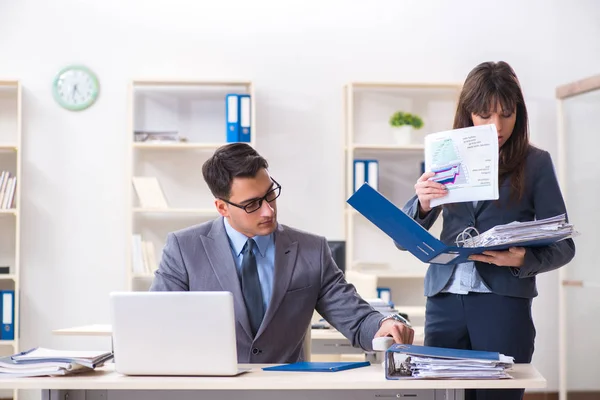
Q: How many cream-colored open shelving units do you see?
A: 3